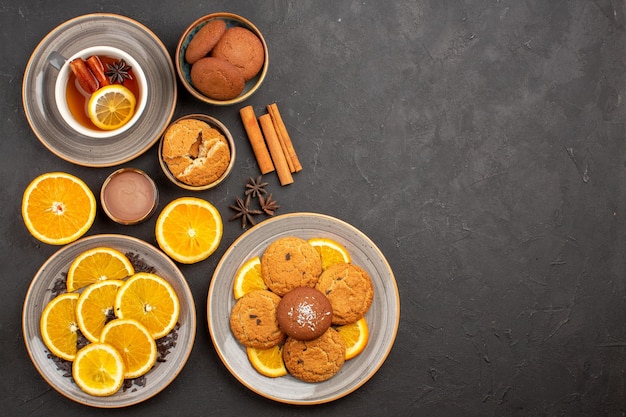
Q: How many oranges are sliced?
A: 12